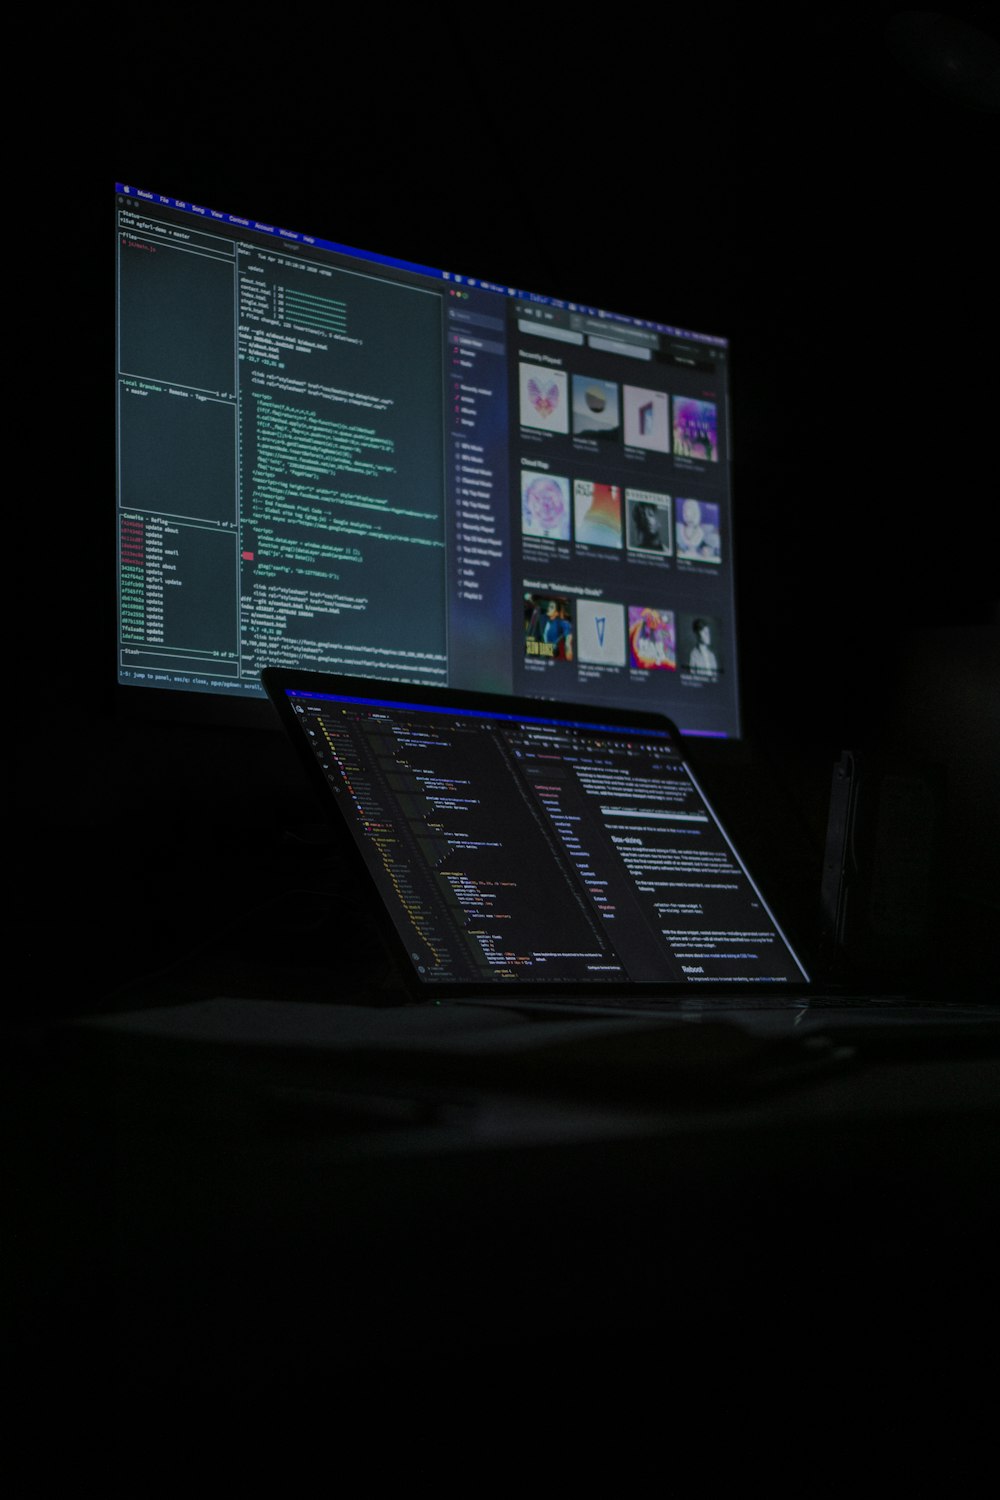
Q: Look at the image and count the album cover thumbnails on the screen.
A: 12